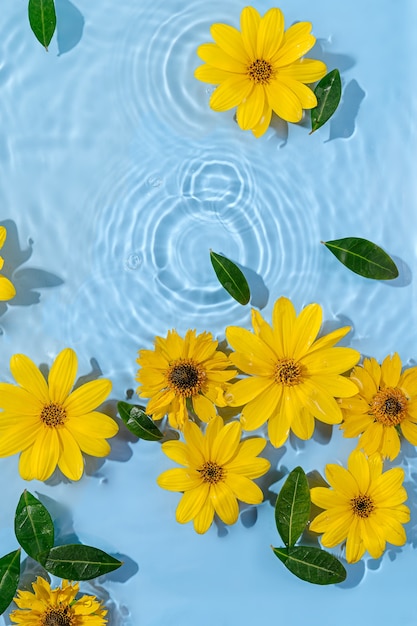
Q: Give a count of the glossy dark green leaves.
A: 10